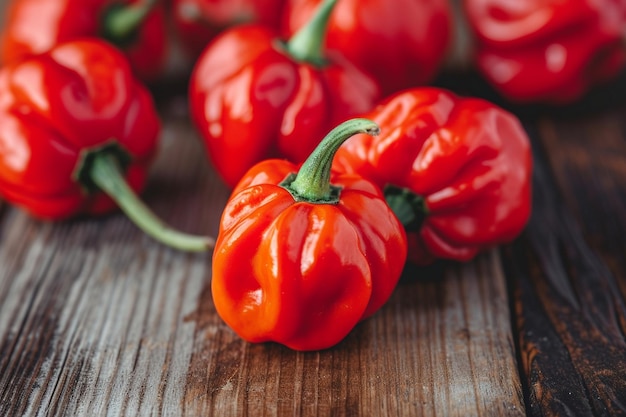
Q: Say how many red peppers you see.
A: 8